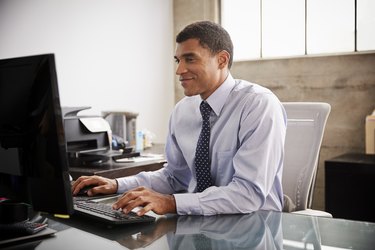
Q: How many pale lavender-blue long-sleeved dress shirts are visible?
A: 1